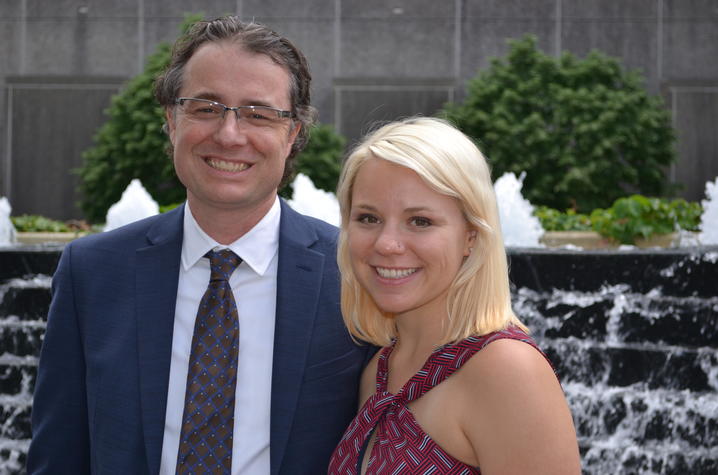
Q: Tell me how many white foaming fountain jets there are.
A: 5